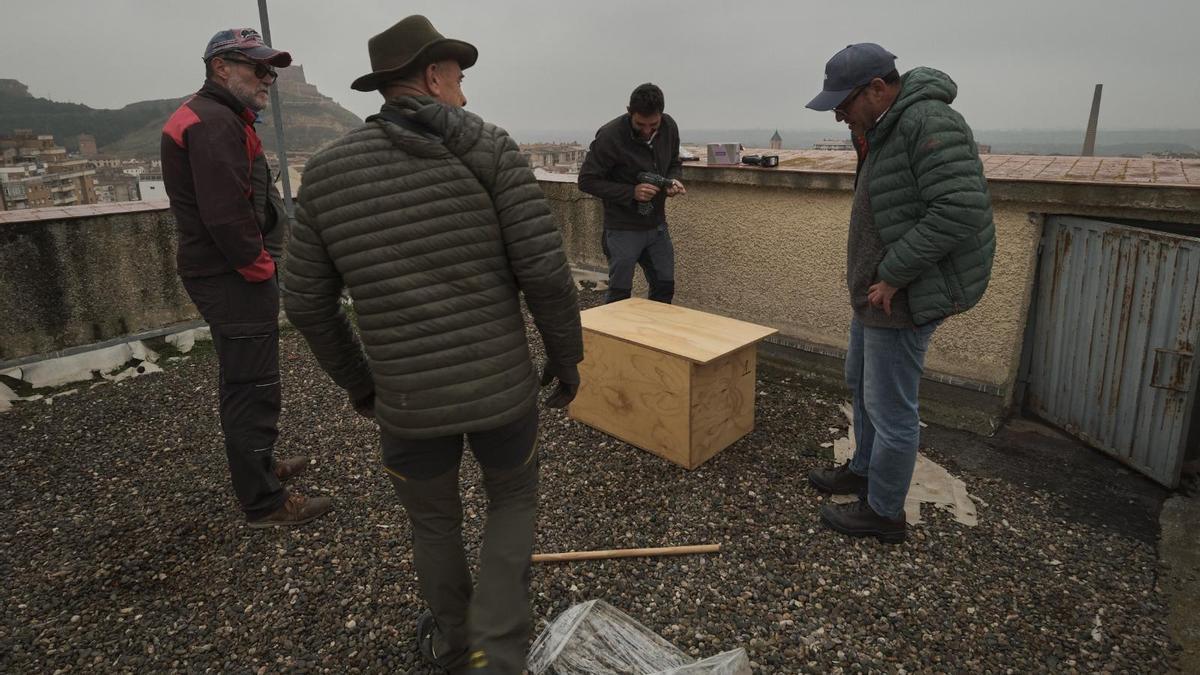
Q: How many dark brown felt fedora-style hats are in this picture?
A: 1